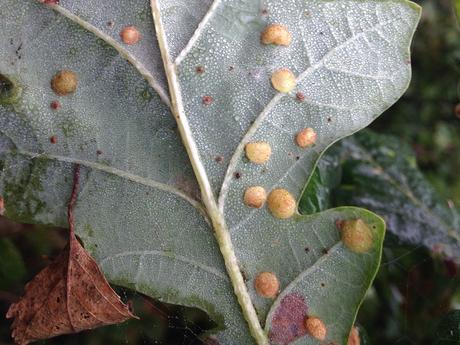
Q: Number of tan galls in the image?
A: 11